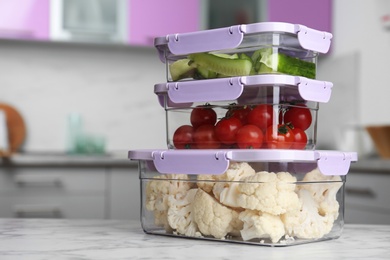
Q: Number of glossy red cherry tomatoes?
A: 10